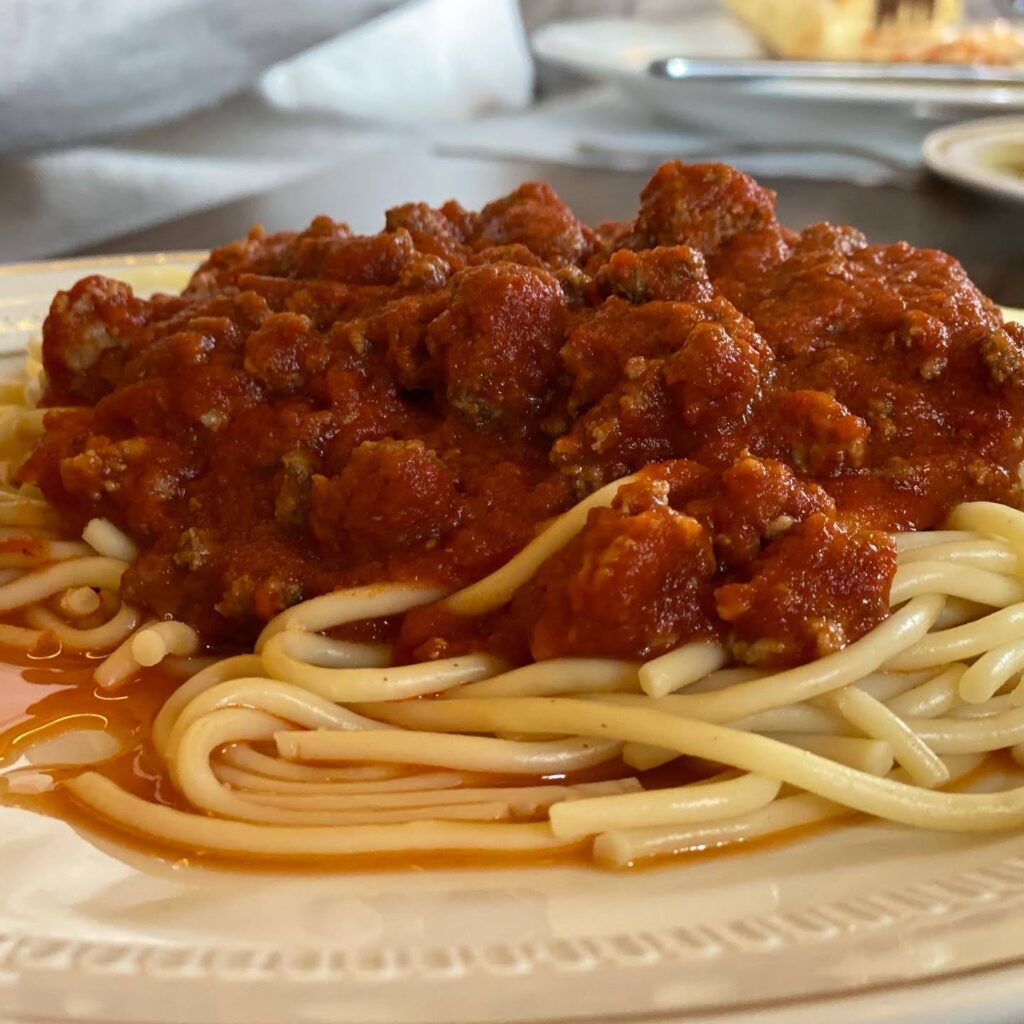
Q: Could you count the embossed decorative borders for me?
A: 1